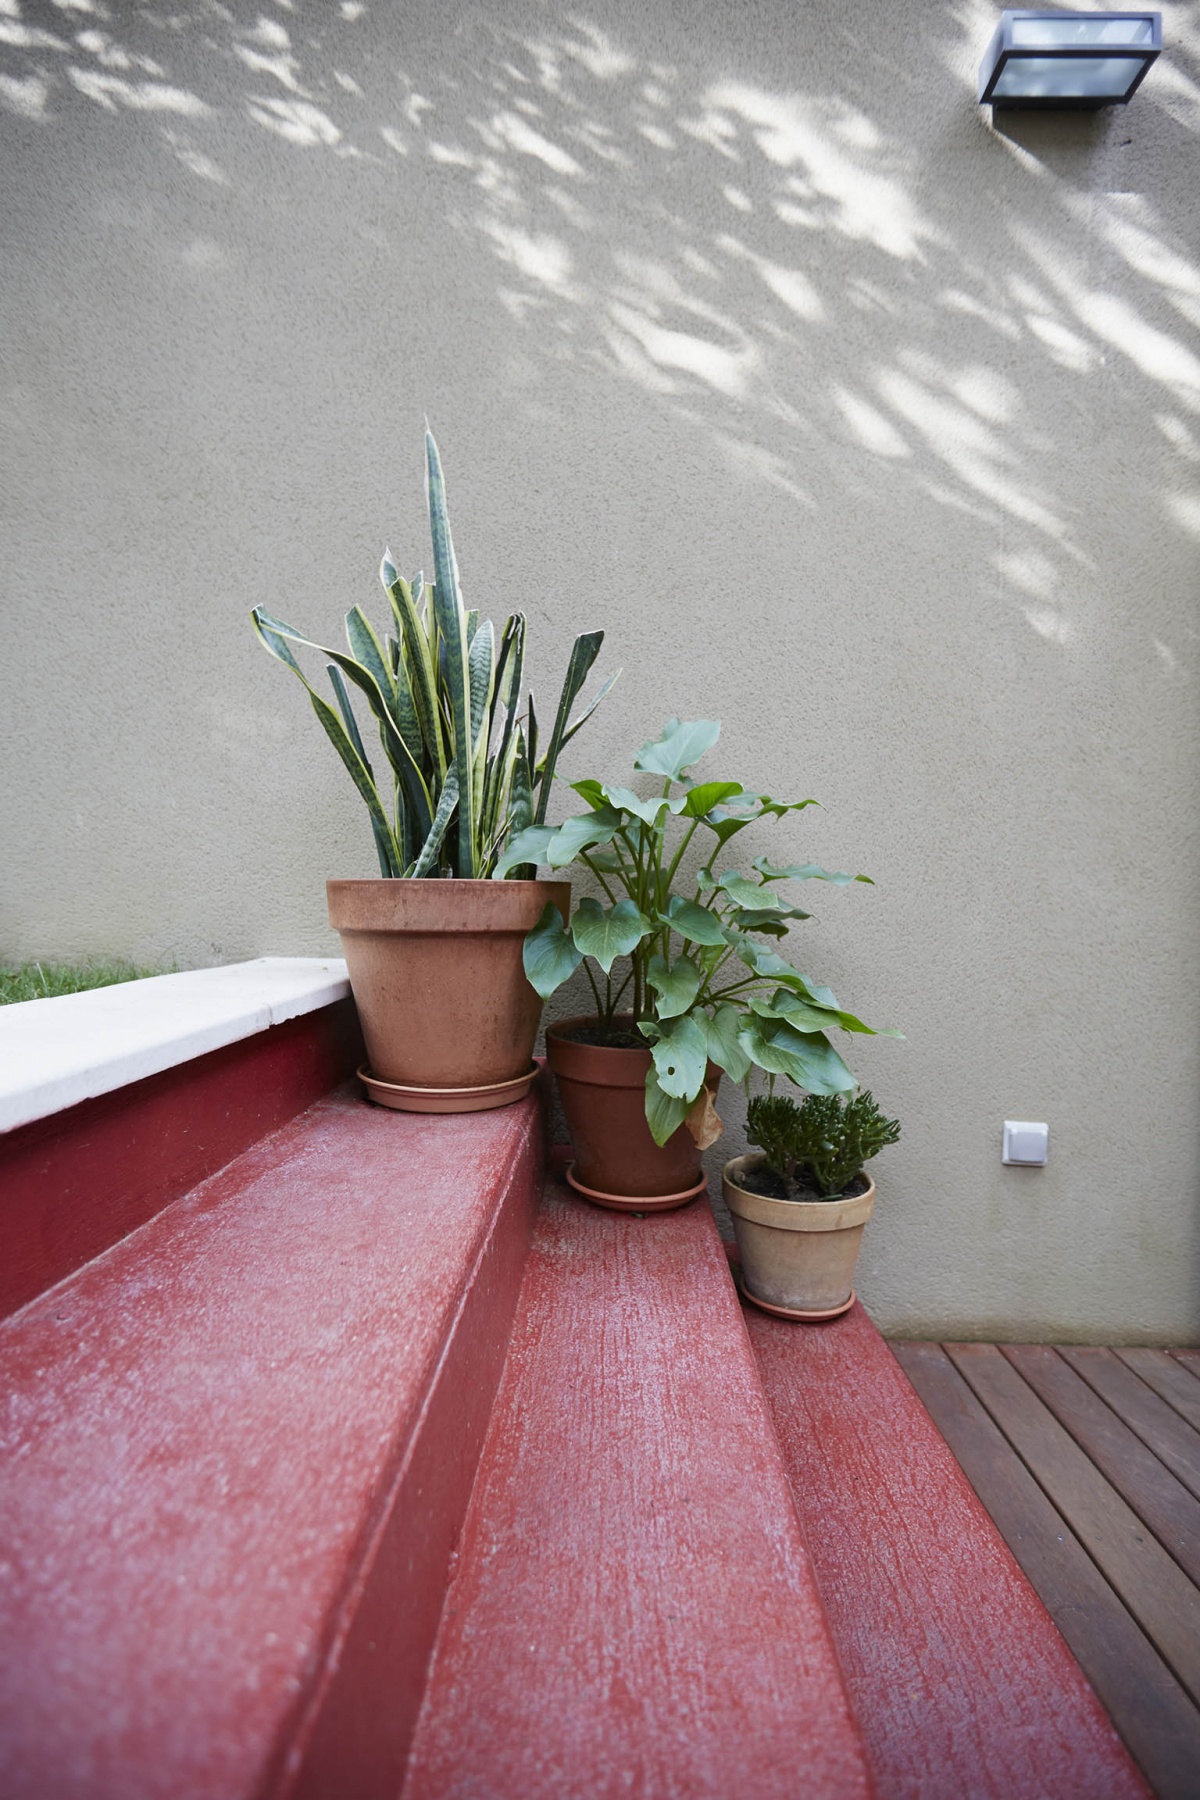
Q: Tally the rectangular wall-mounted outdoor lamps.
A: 1